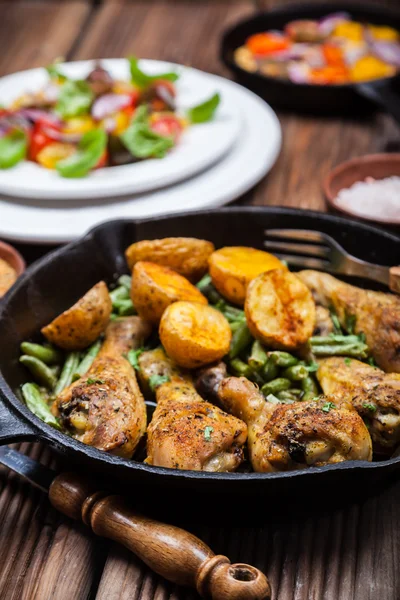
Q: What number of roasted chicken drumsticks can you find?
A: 5